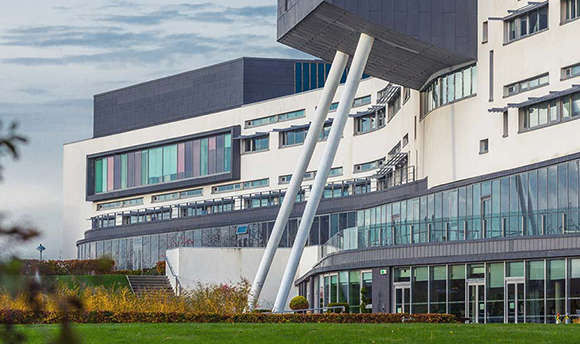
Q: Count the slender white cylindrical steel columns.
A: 2